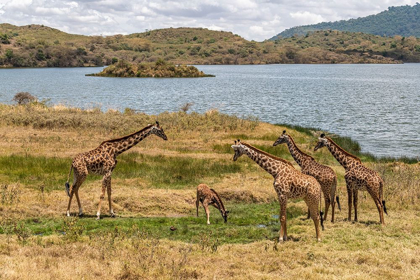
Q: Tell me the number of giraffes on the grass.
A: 5